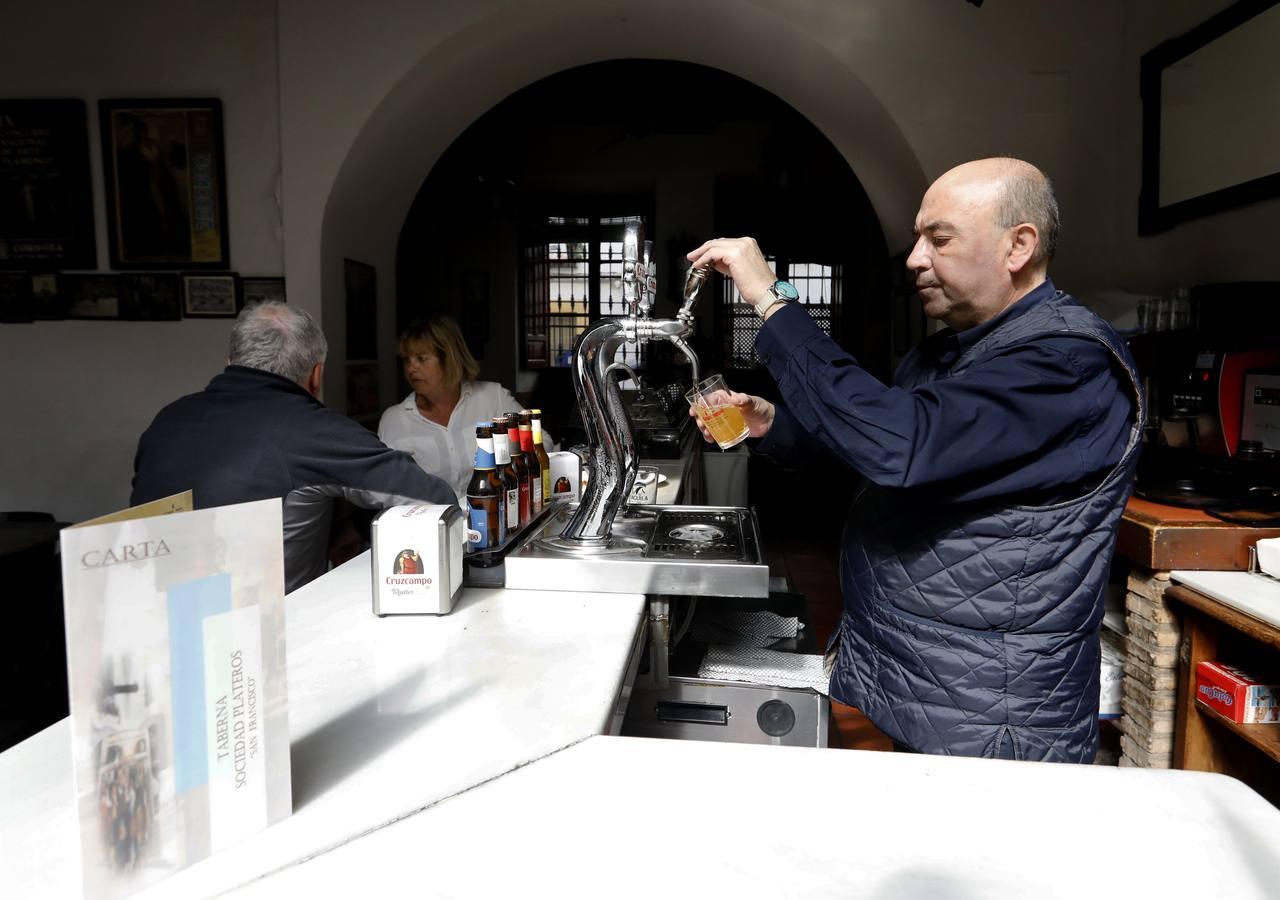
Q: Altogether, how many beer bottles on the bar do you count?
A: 5